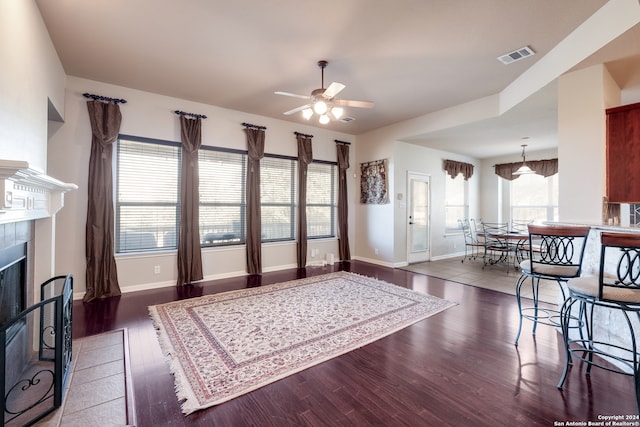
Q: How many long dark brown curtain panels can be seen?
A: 5